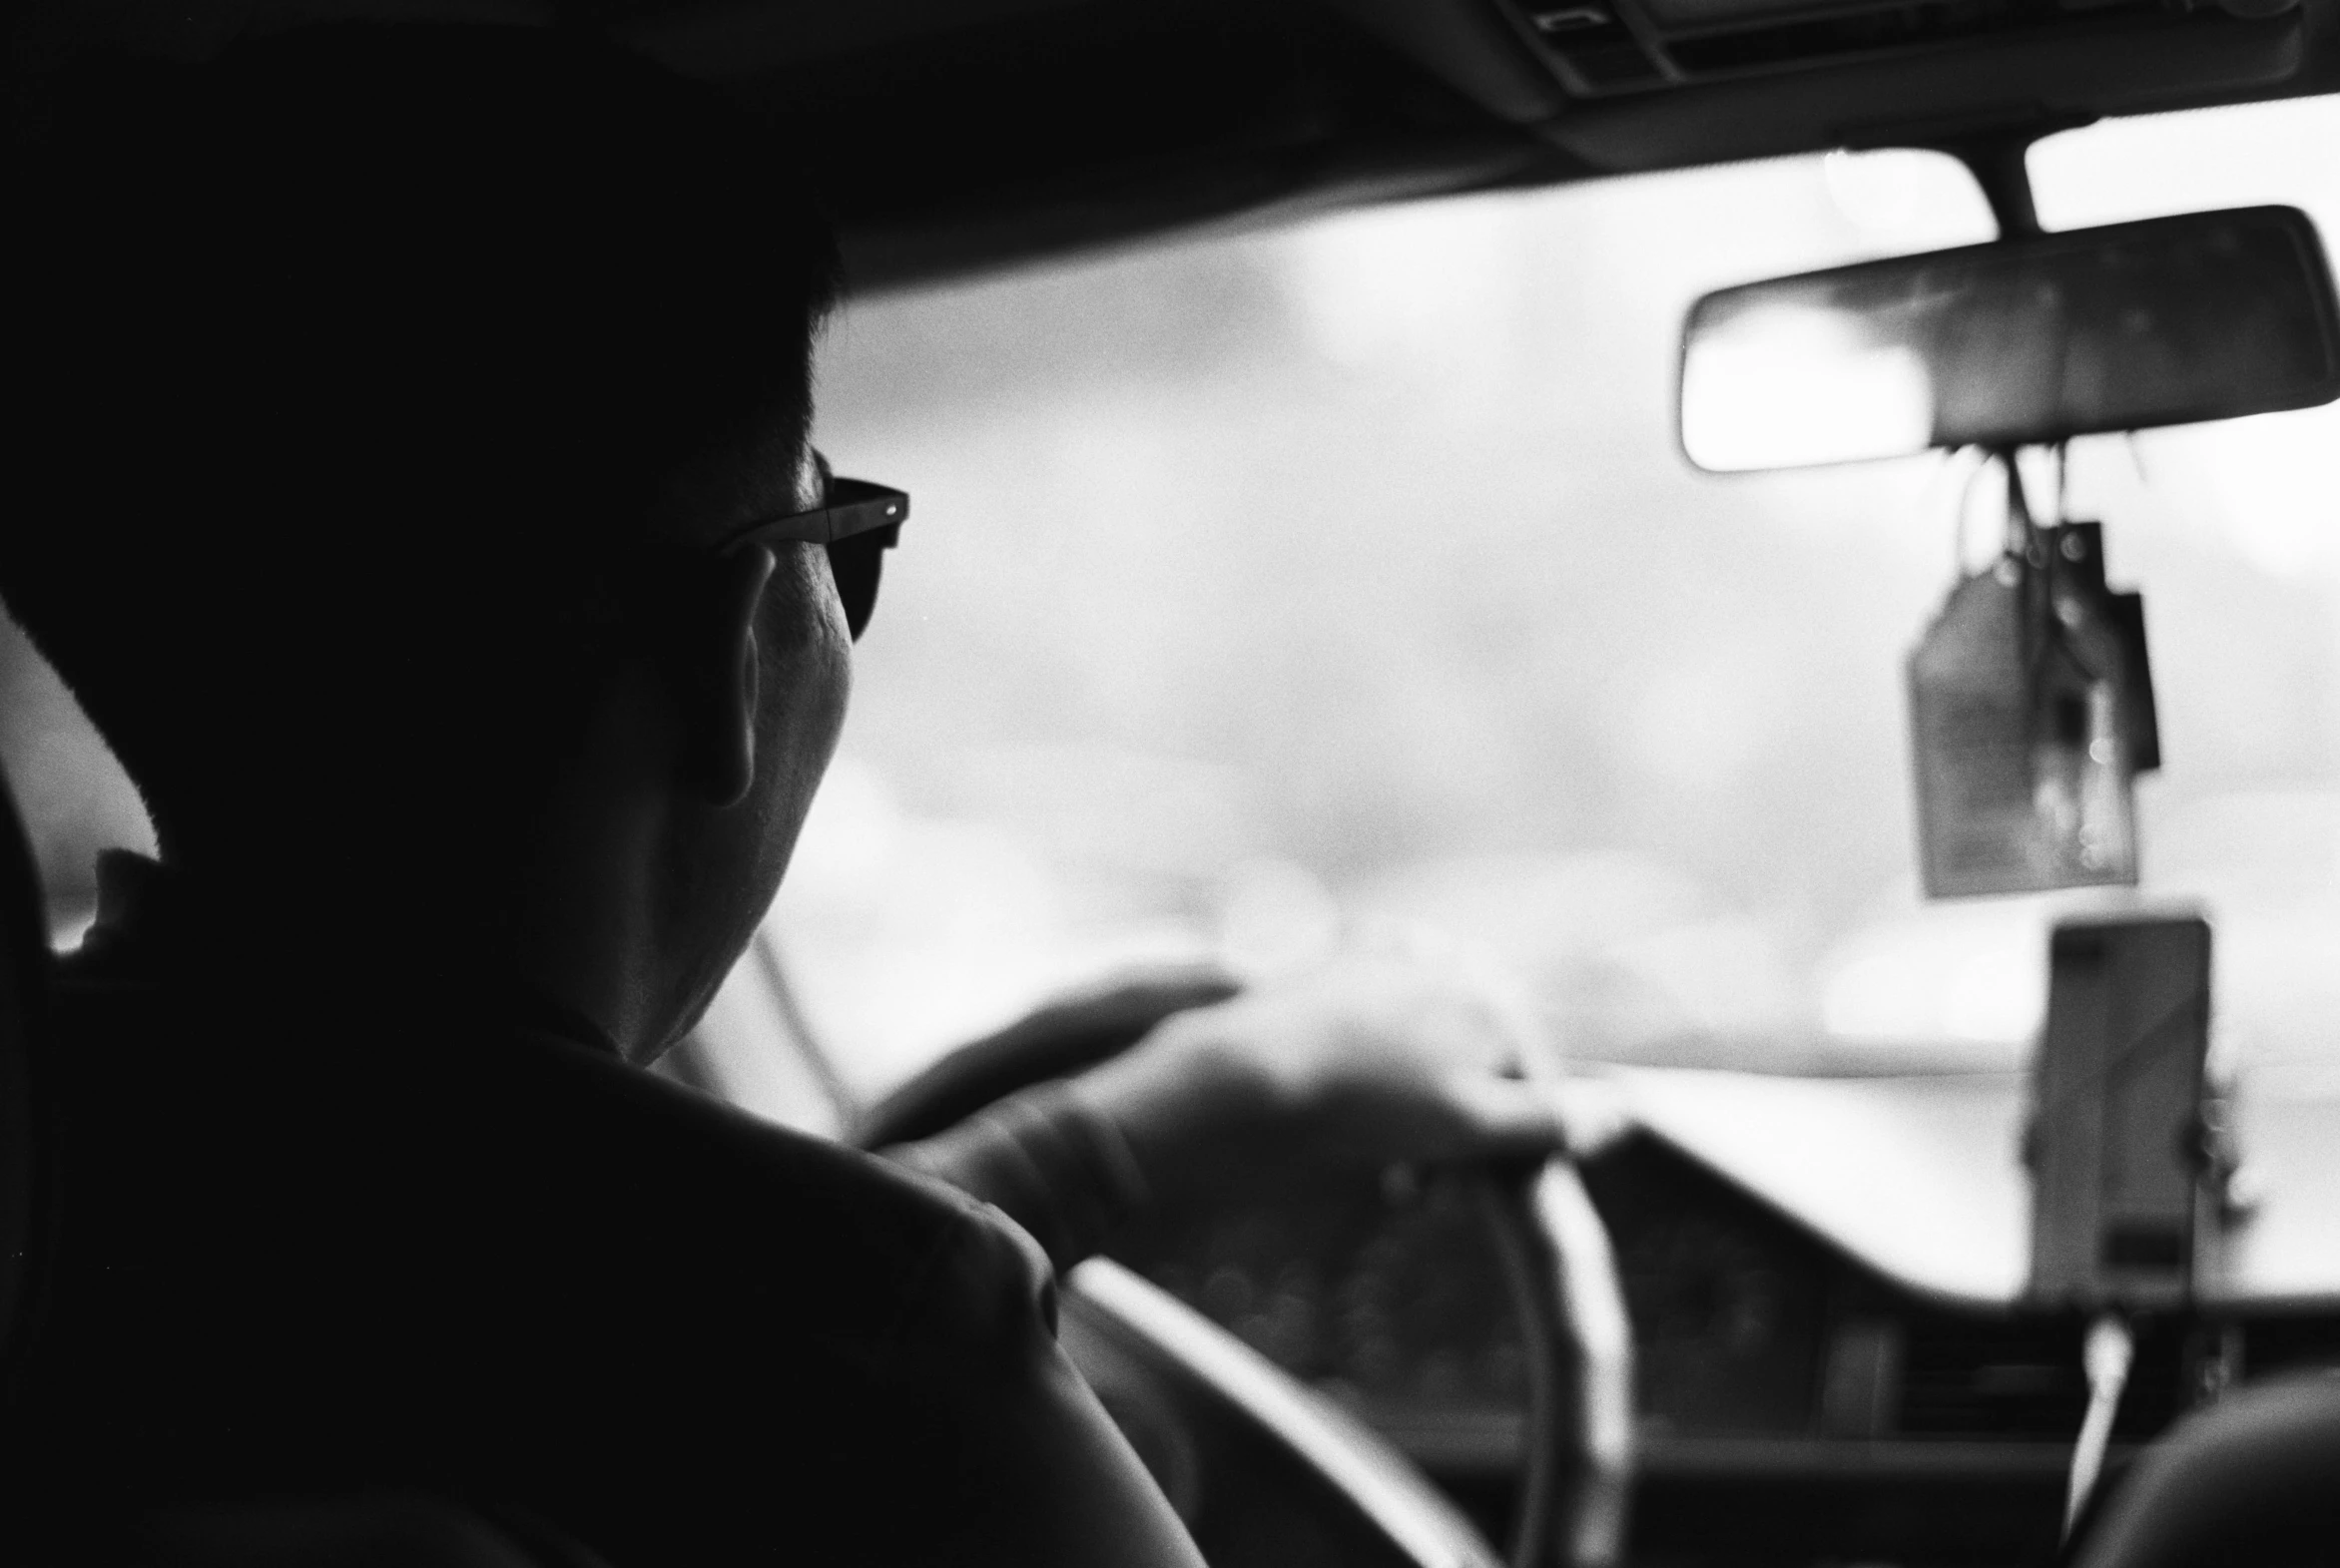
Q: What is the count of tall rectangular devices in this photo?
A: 1